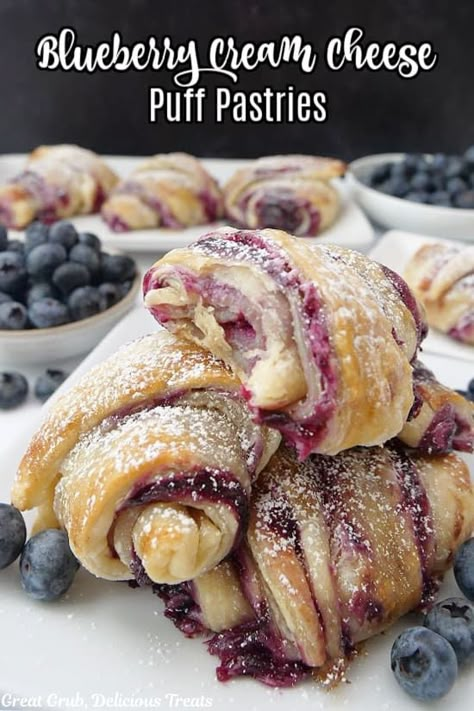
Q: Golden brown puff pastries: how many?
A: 8